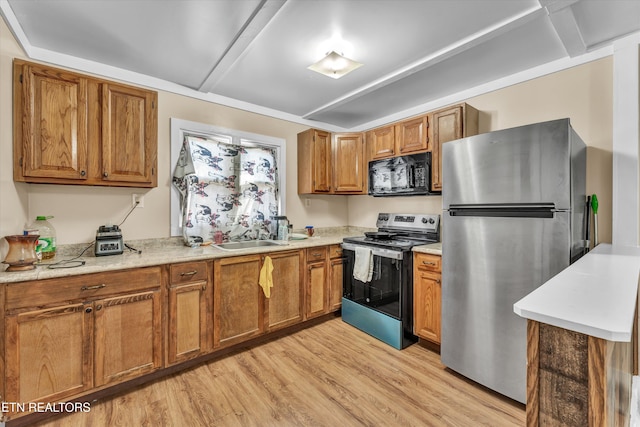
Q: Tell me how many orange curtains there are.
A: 0